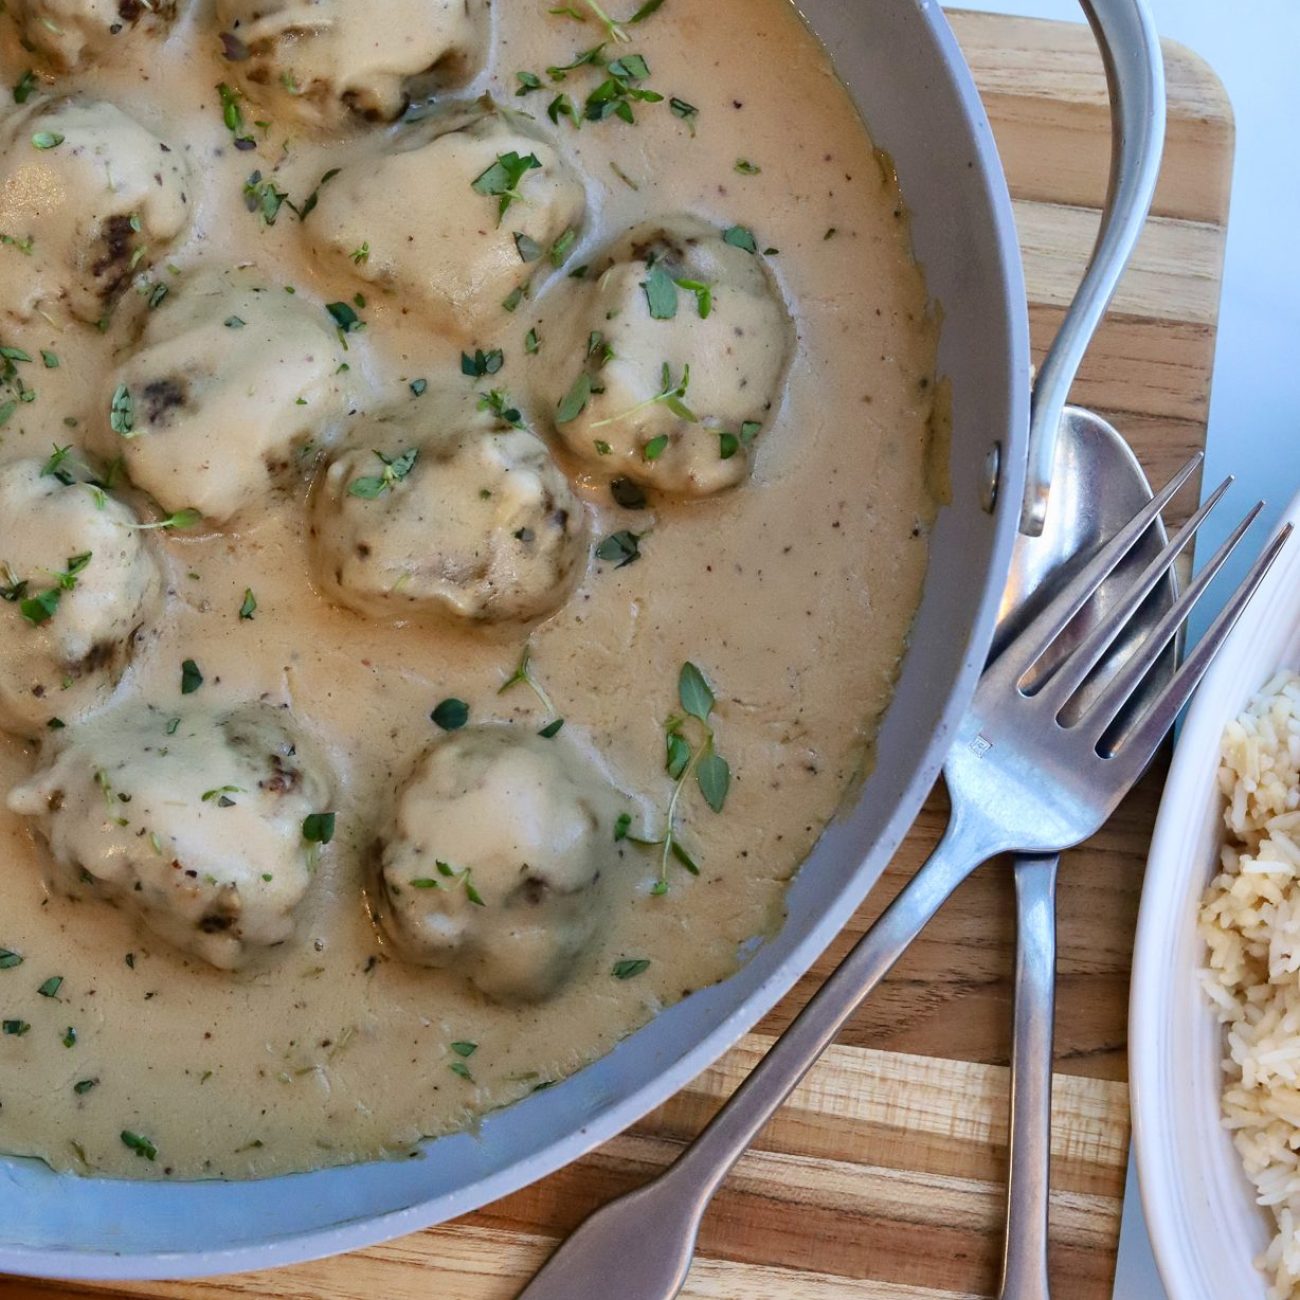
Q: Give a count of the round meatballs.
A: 10